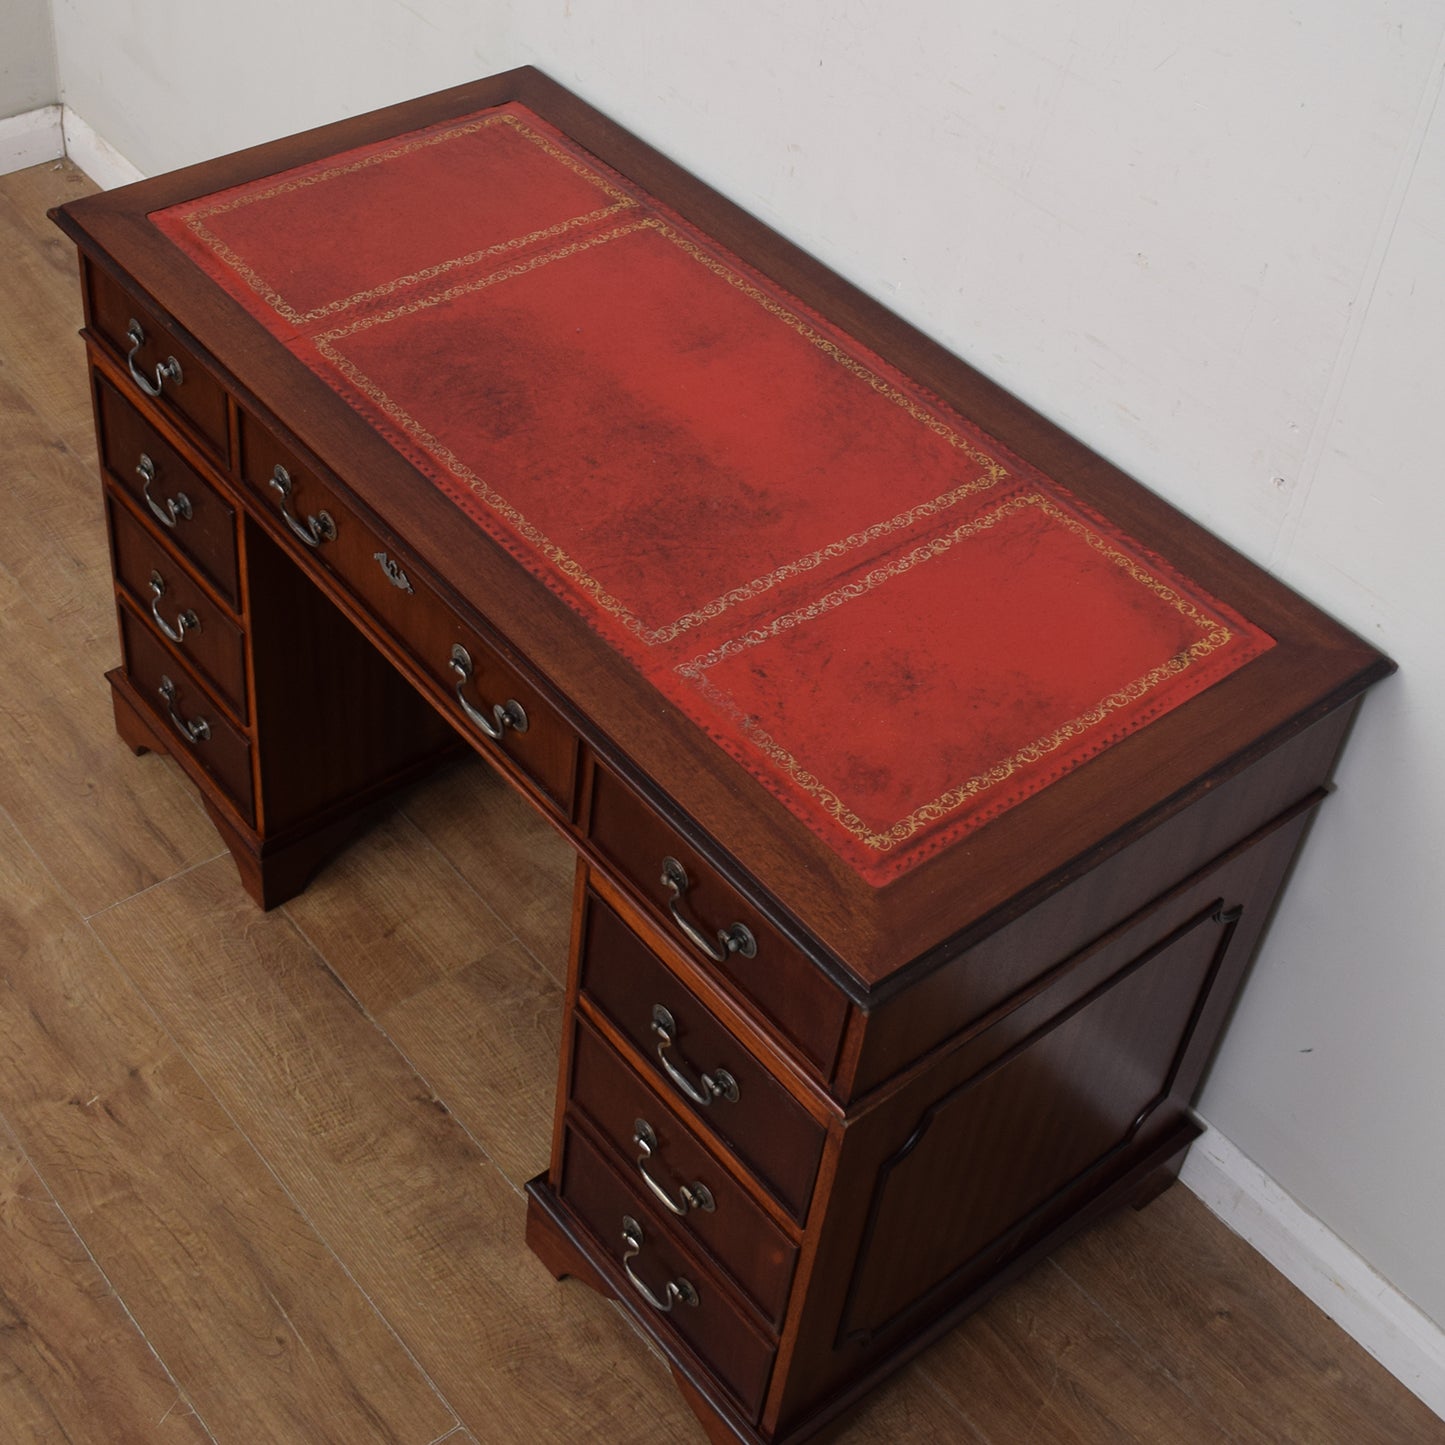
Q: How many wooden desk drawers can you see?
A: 9